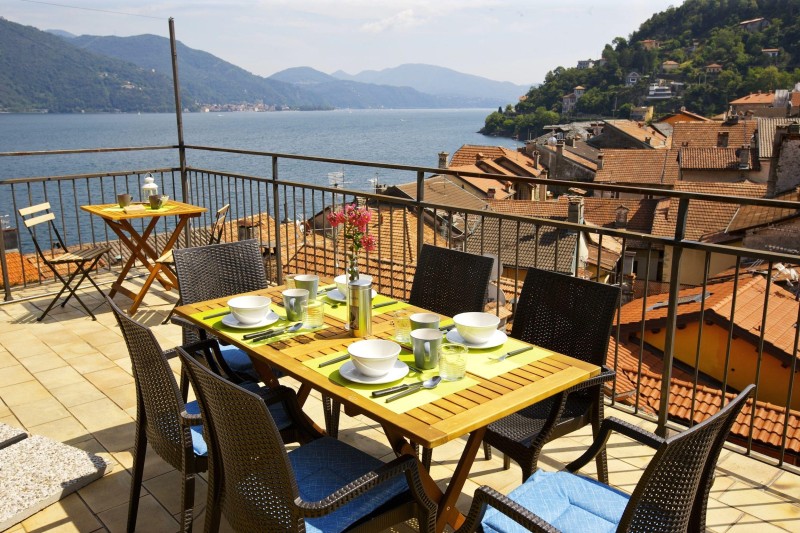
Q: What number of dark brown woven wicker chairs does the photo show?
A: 6